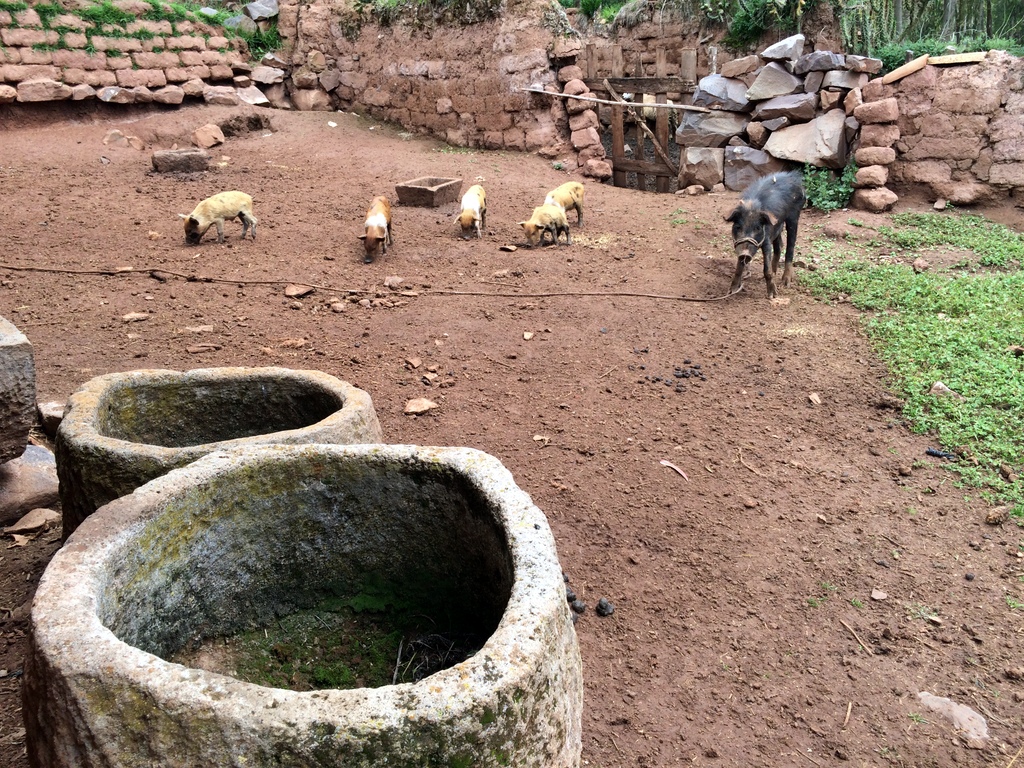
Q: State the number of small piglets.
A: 5